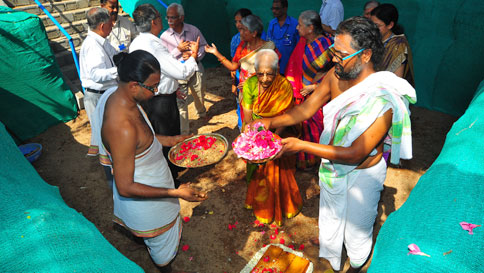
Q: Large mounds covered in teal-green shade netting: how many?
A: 3